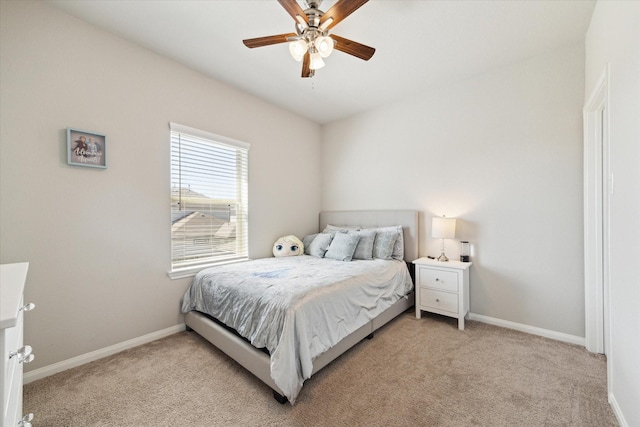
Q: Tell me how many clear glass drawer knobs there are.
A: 5